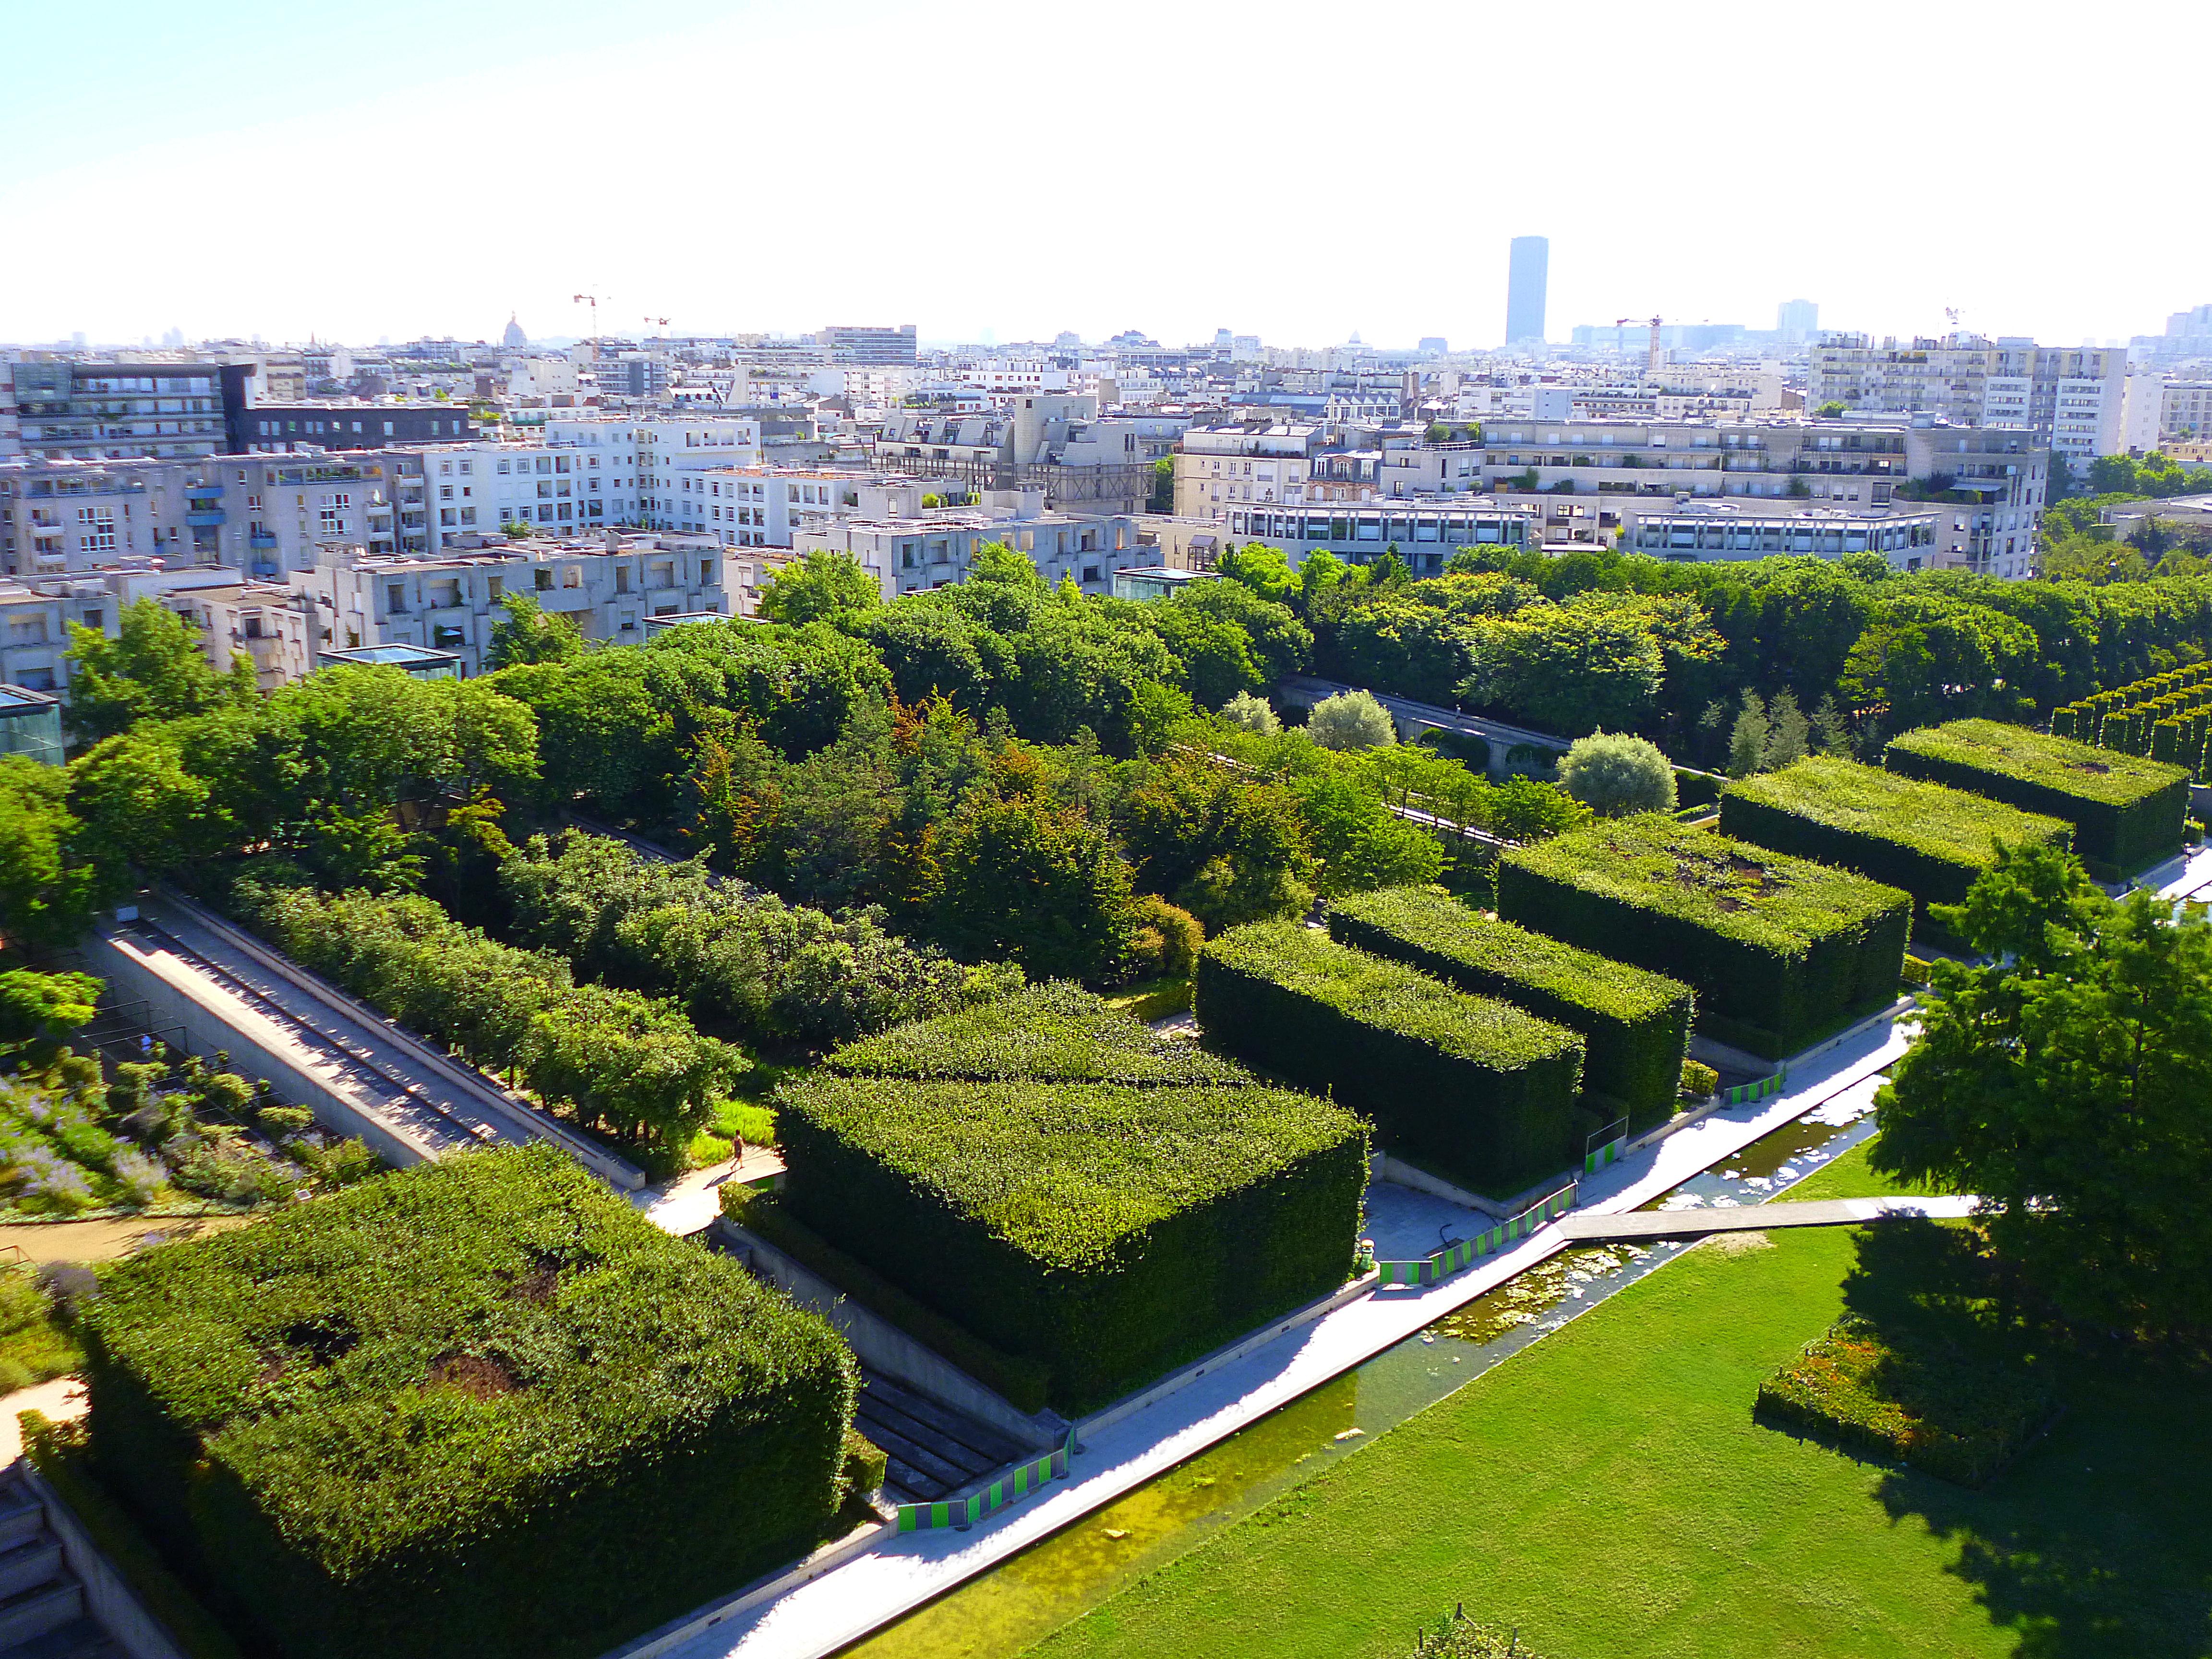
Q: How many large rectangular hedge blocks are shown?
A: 7